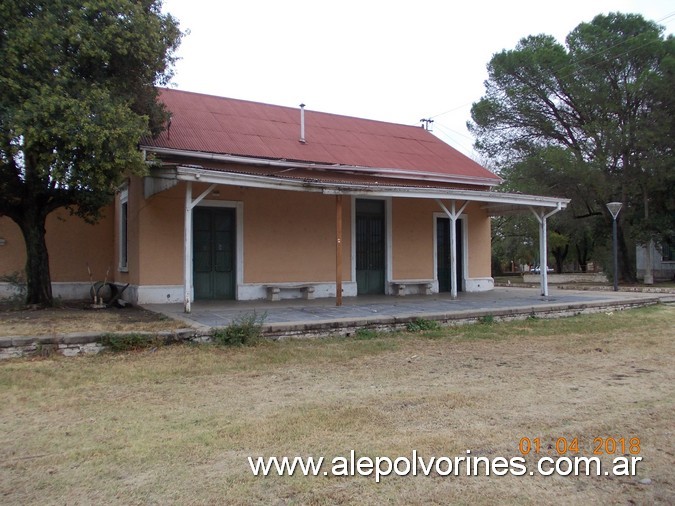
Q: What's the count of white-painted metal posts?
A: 3